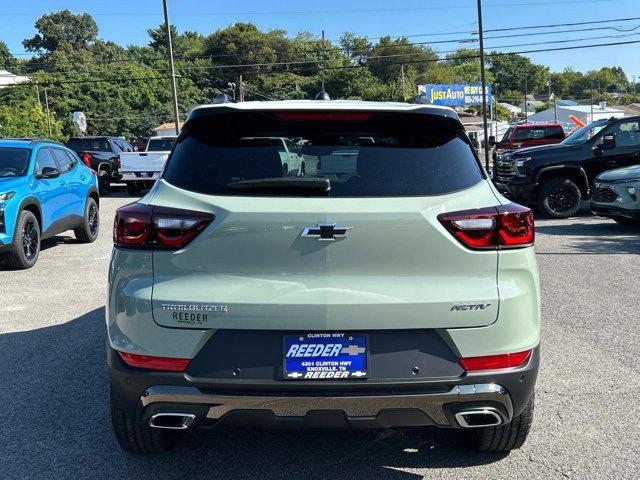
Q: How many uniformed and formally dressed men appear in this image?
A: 0